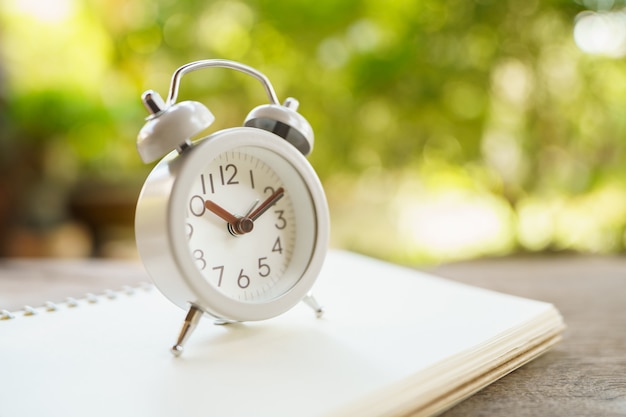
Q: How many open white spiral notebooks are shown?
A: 1